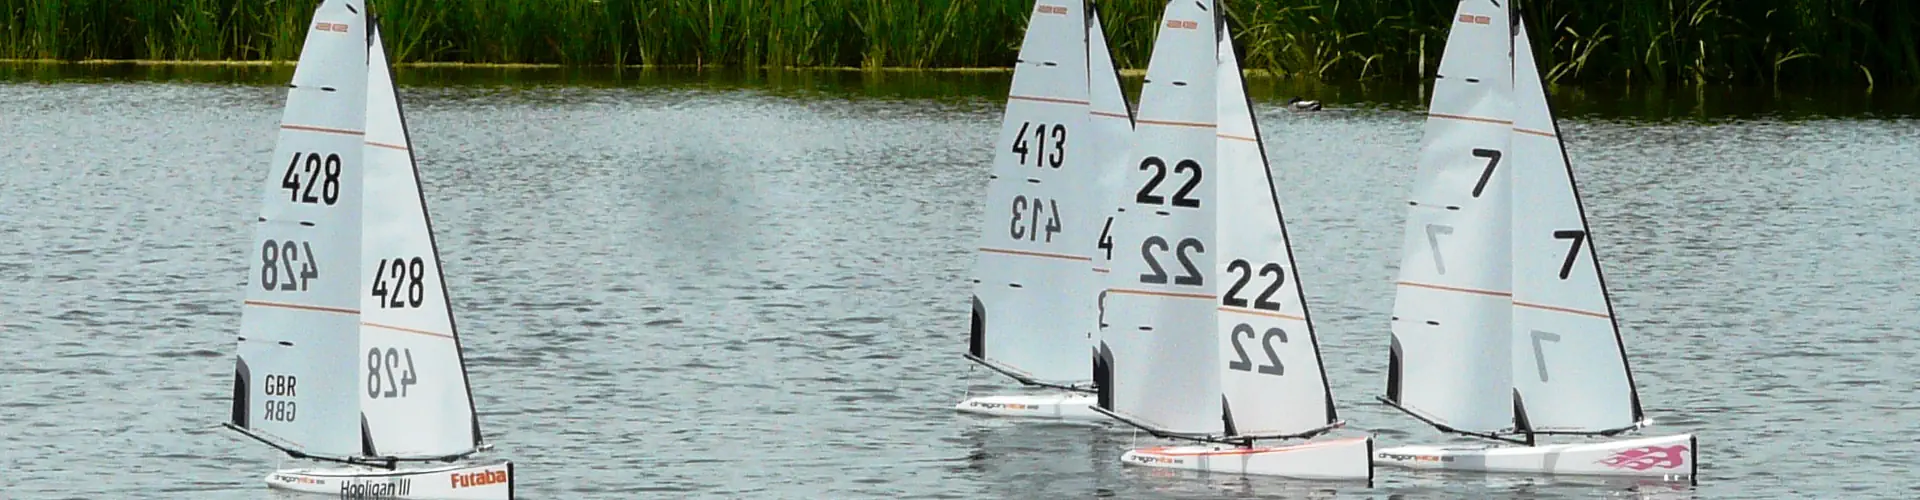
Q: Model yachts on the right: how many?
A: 3